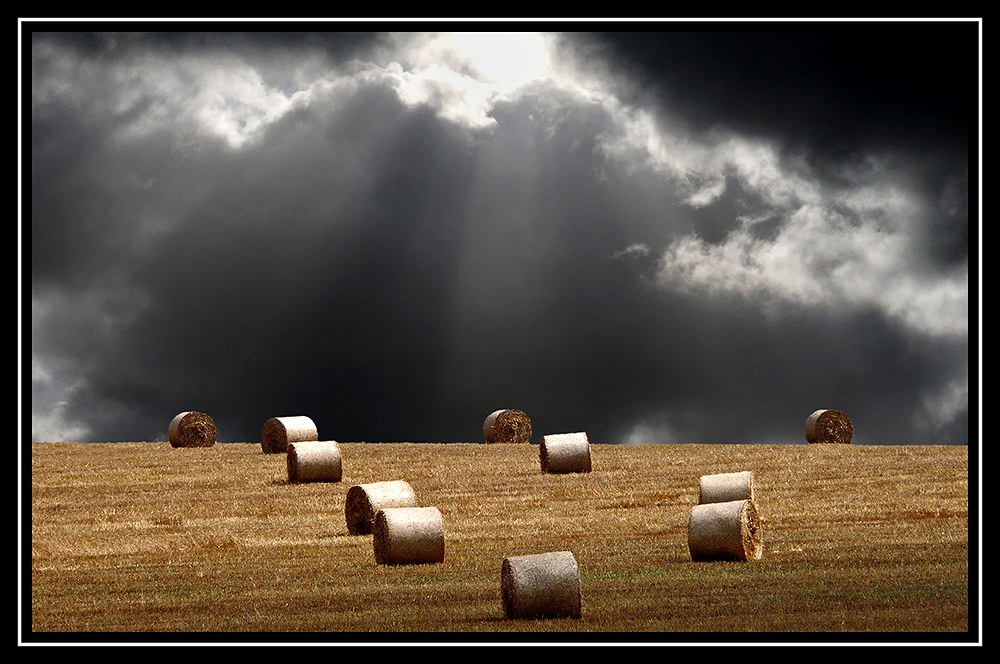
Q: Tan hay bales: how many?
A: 11